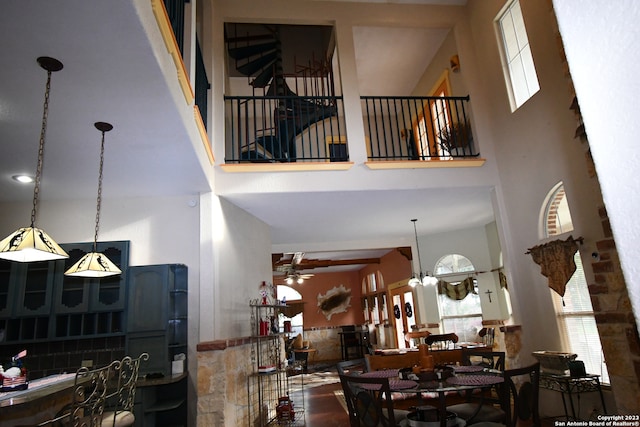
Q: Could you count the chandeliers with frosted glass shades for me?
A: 1